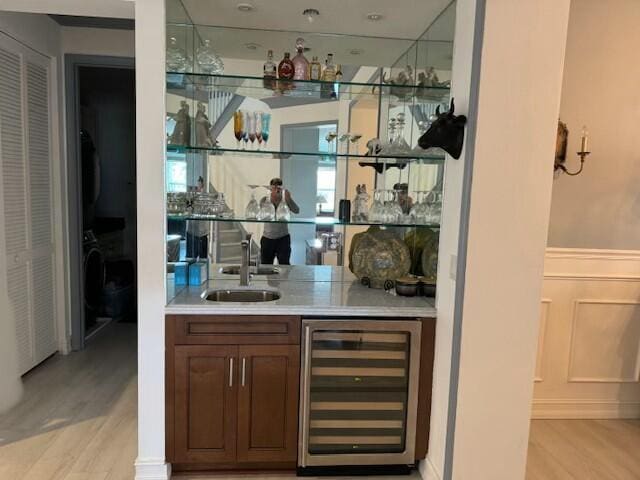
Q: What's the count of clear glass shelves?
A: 3